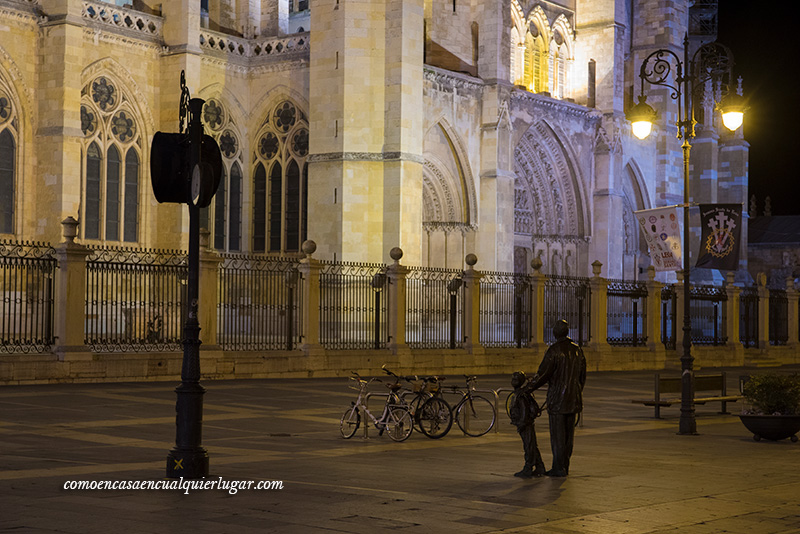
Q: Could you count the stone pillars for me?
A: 12